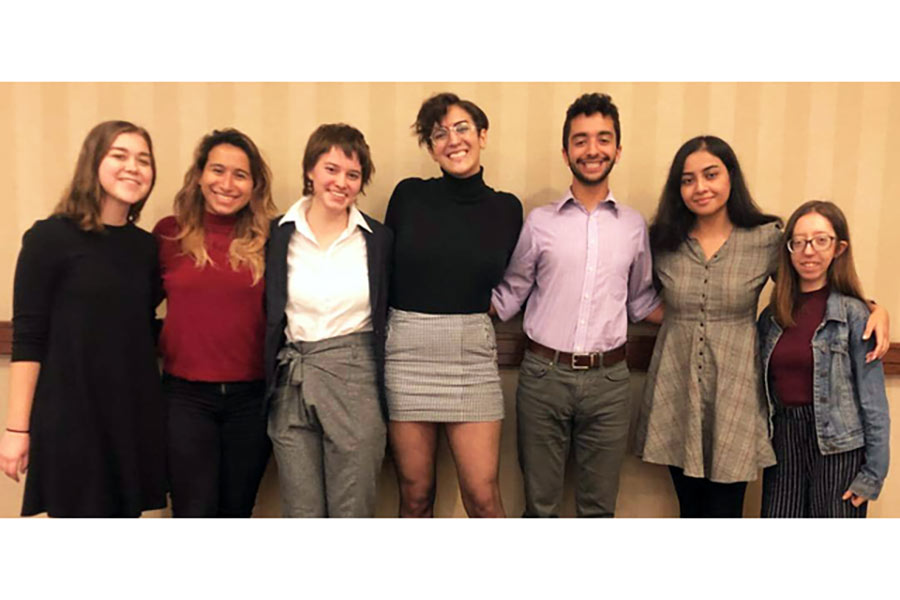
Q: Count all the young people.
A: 7